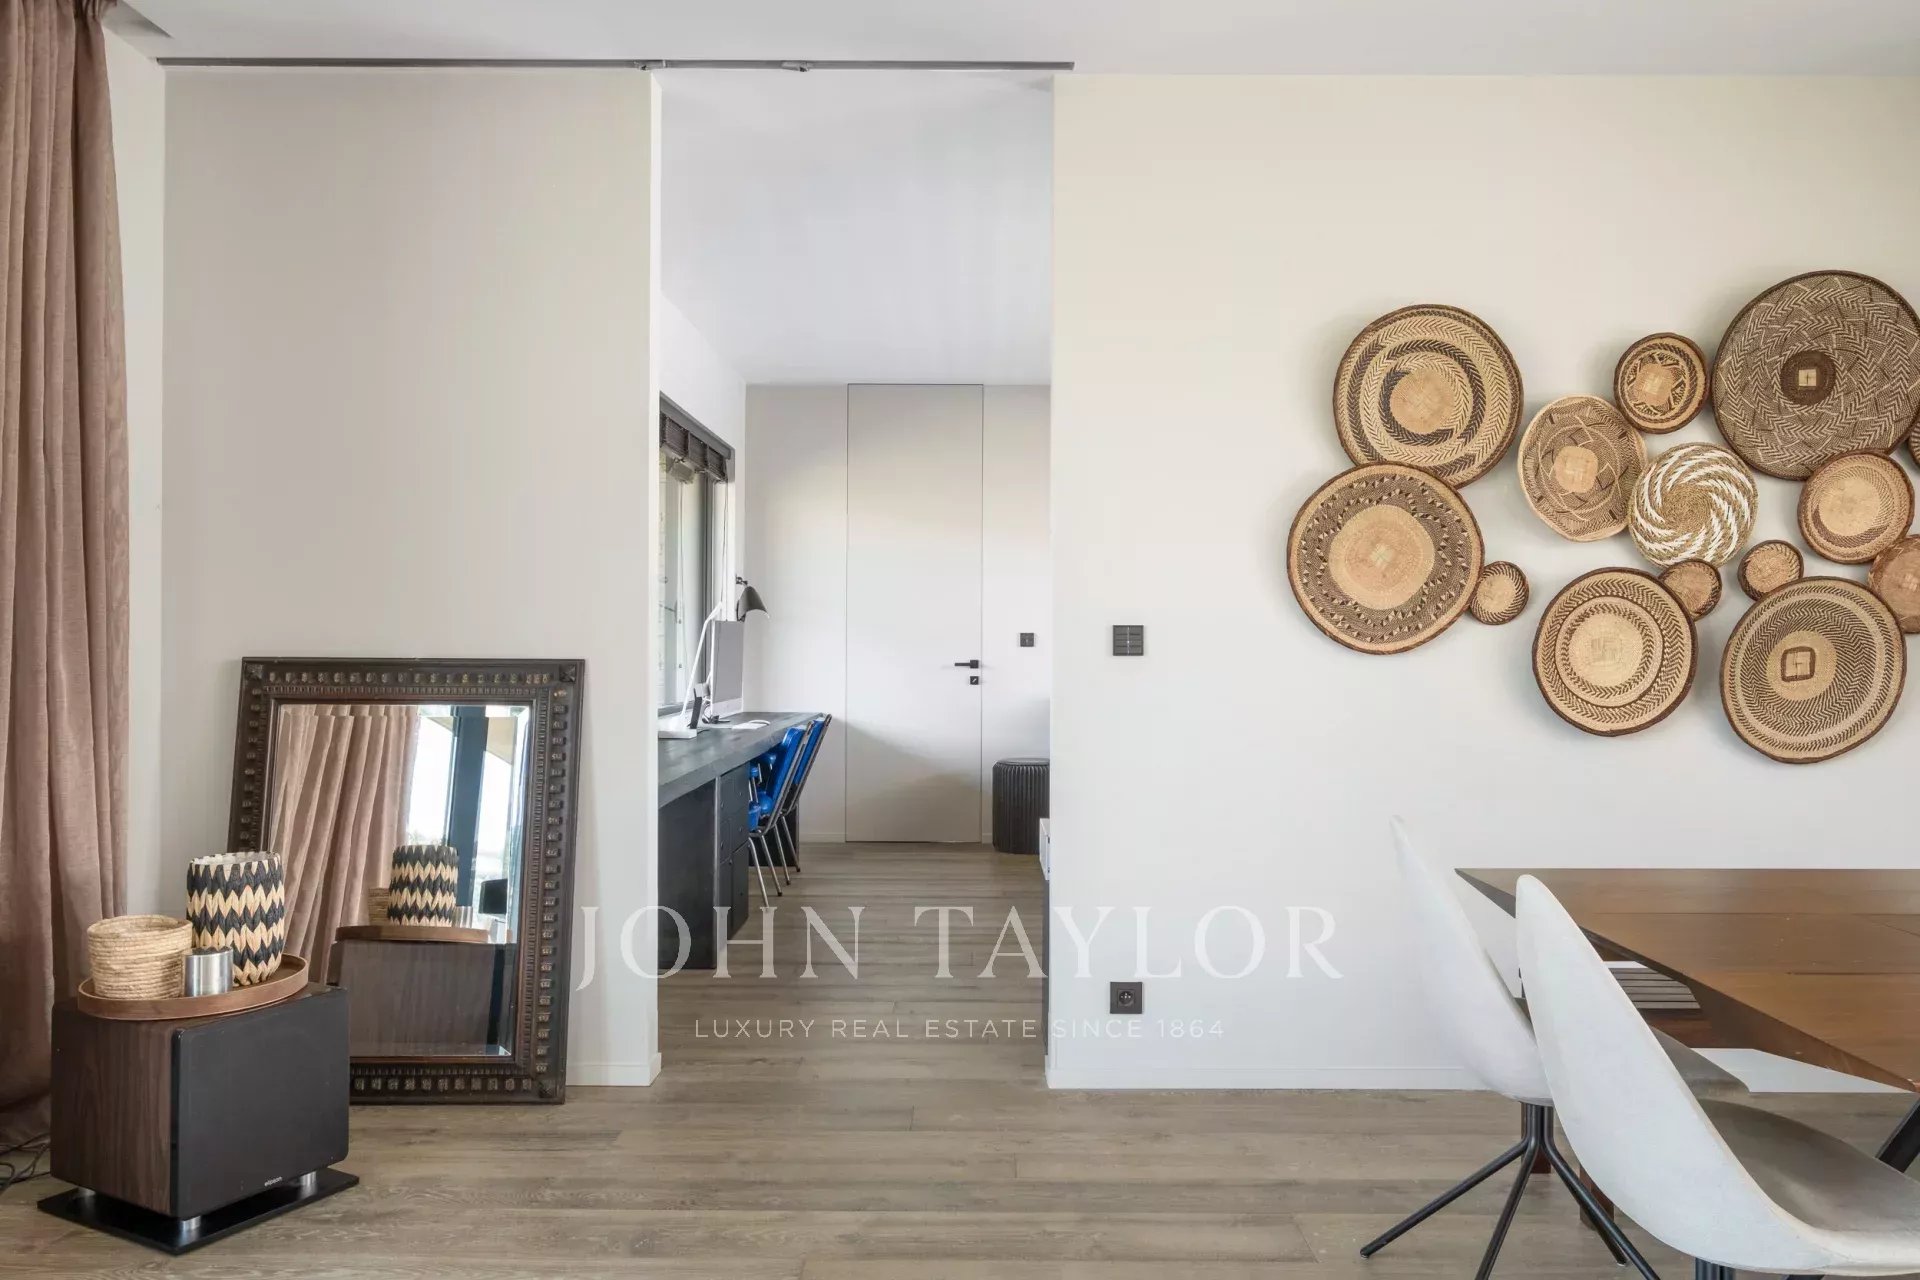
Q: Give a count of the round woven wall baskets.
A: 14